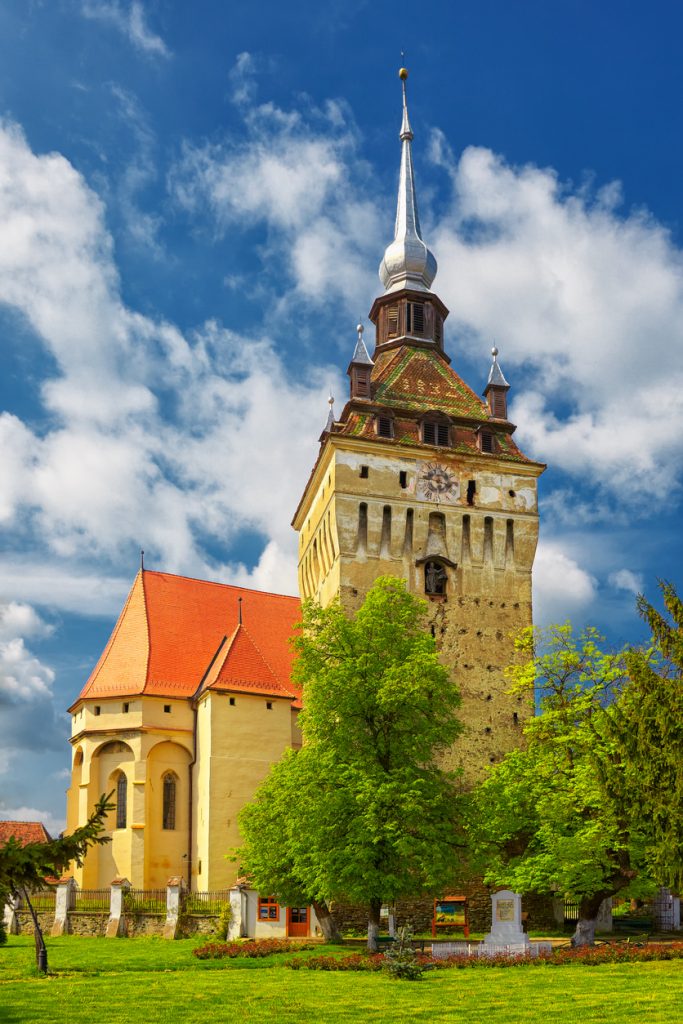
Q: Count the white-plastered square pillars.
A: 5